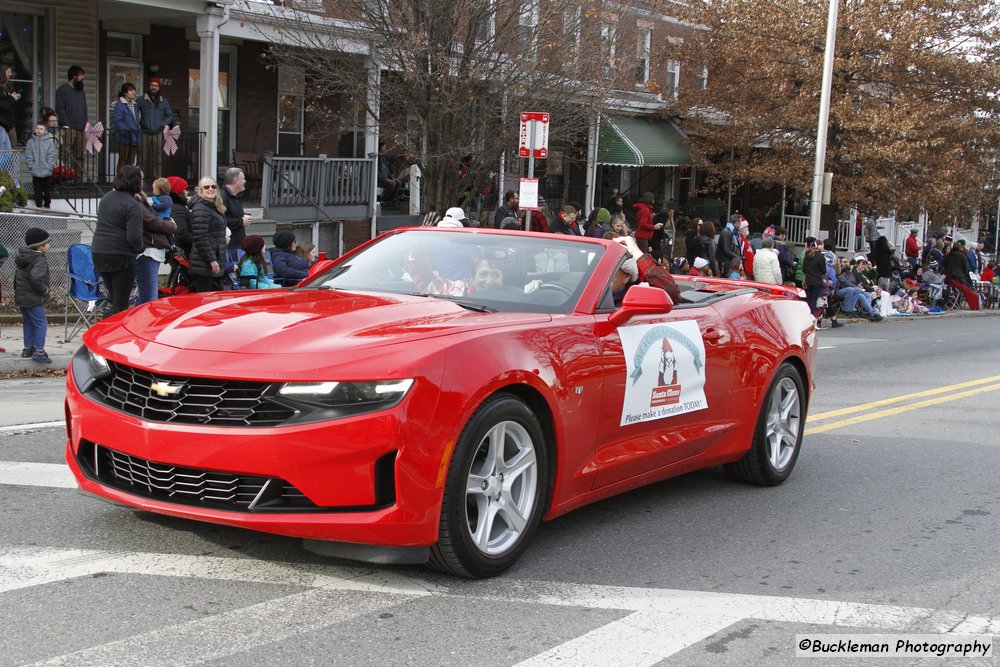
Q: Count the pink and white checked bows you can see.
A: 2